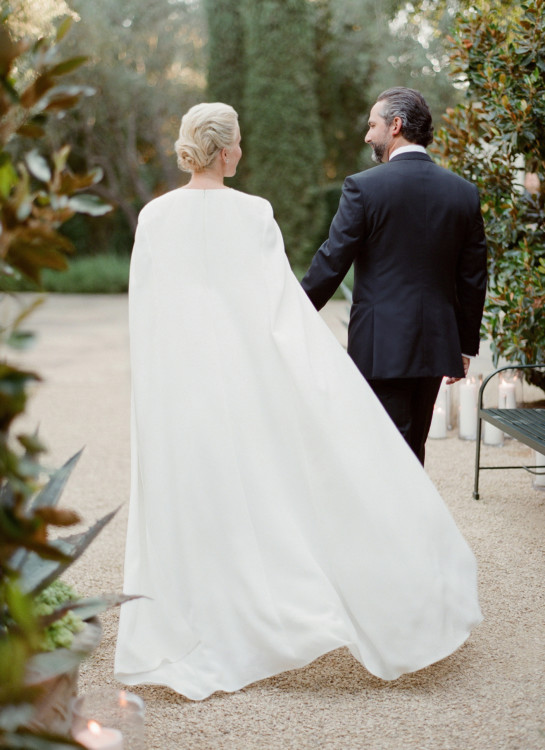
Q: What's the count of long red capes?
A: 0